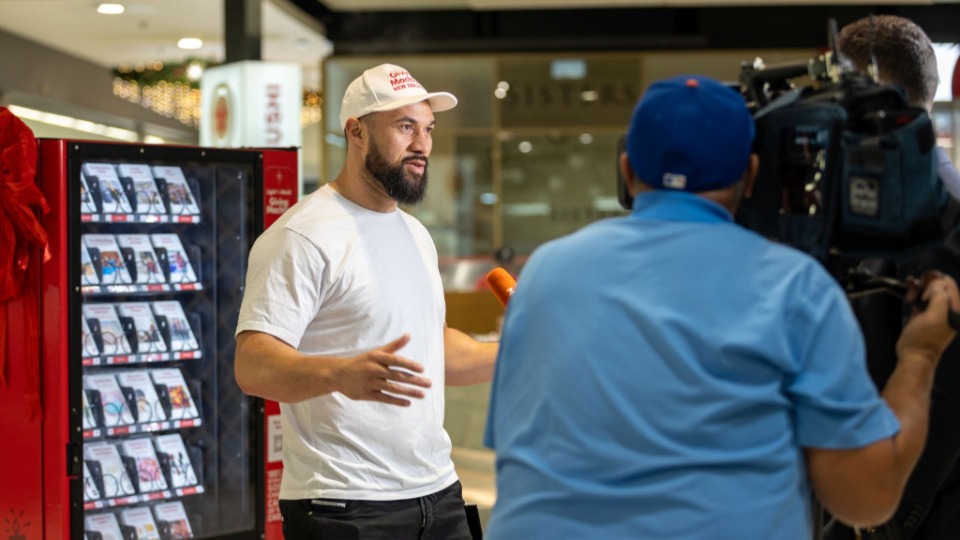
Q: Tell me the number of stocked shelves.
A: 6